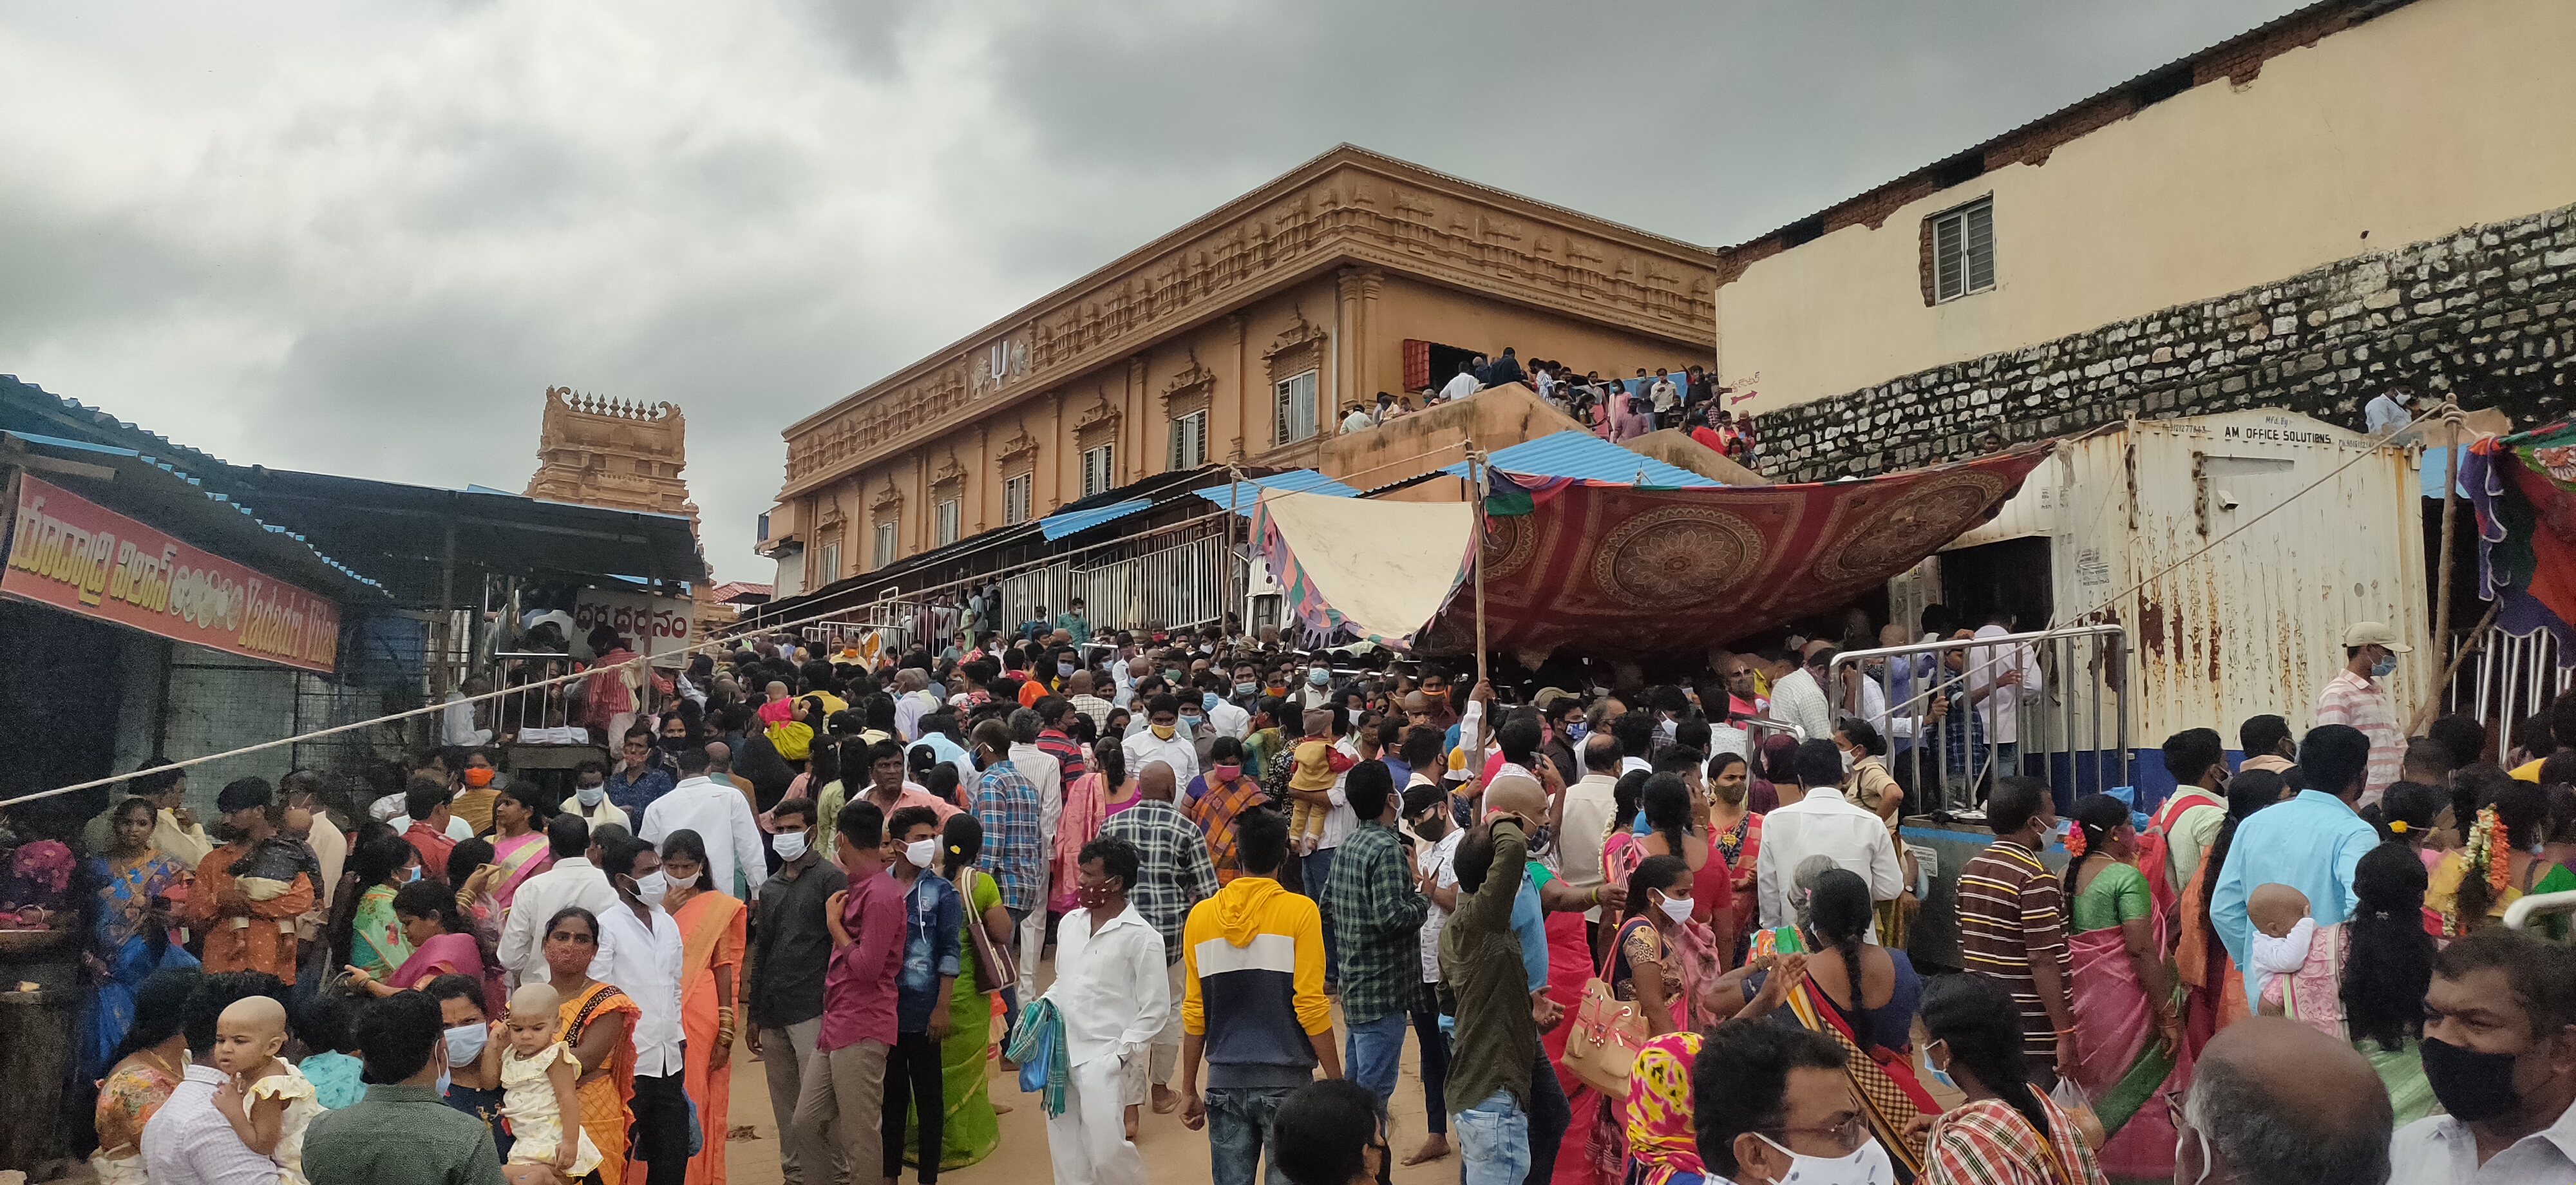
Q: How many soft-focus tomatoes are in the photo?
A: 0